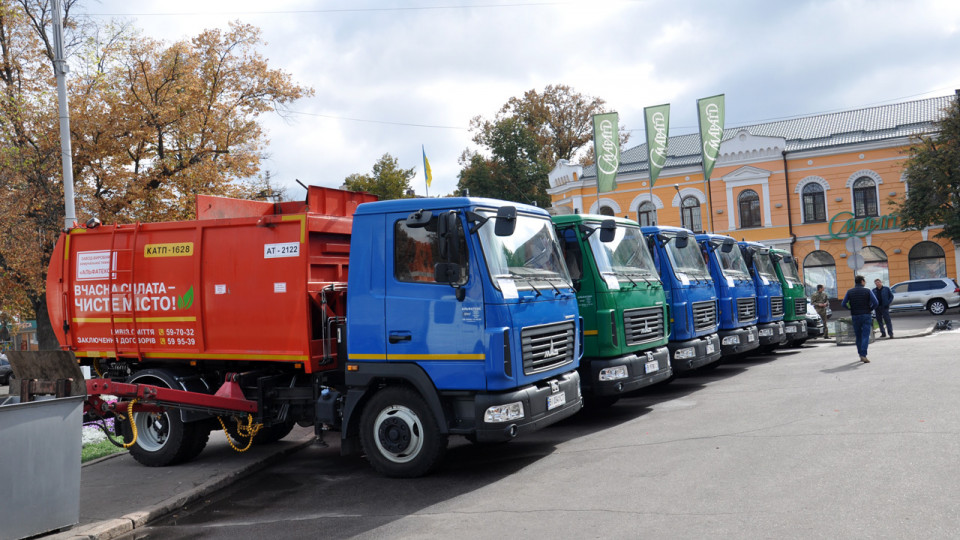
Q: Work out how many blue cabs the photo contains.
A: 4